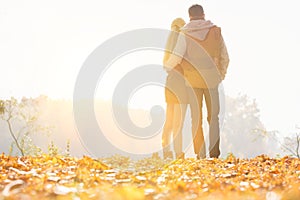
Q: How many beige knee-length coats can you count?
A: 1